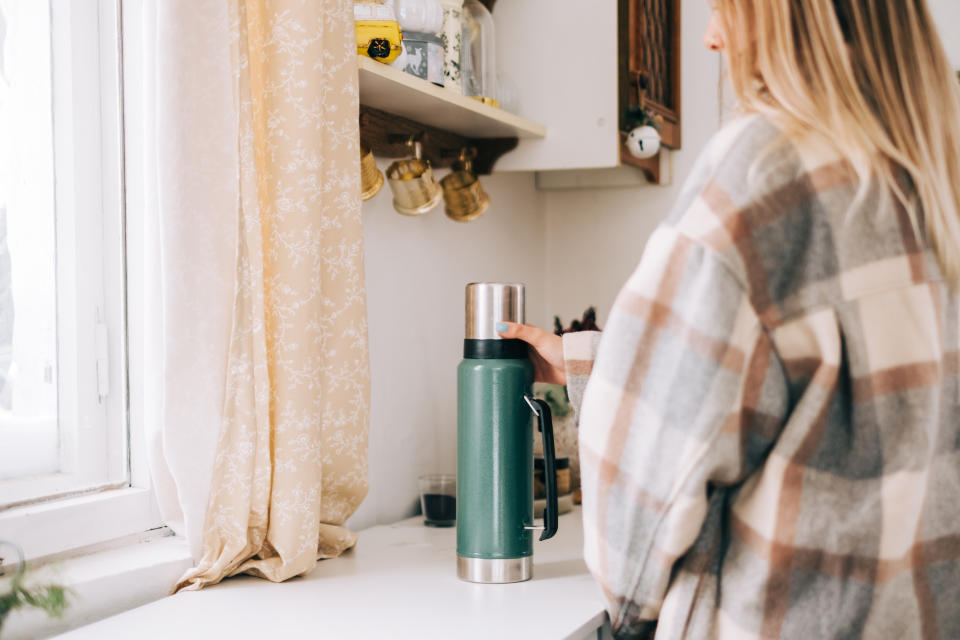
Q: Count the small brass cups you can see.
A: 3